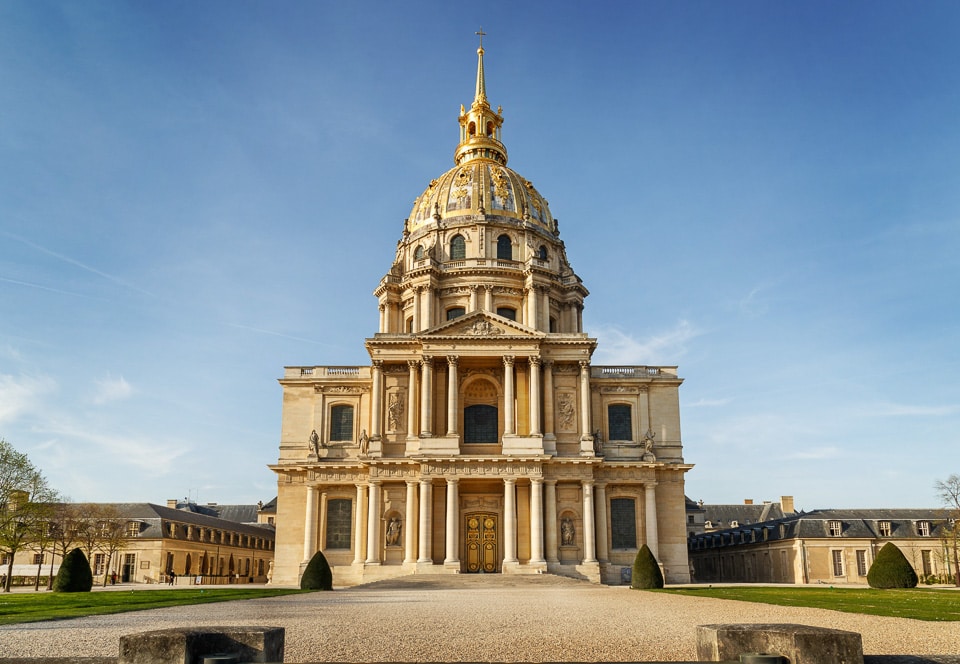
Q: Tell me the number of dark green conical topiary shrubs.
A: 4